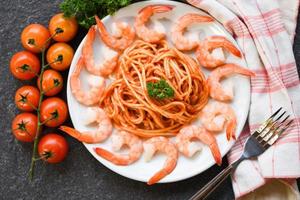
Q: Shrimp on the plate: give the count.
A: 12